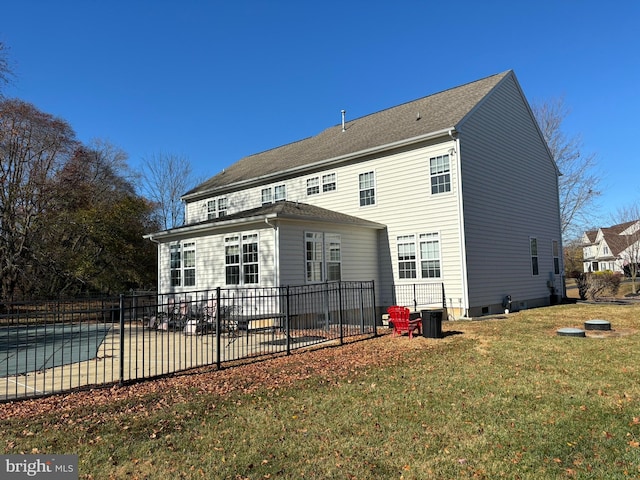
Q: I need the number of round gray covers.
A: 2